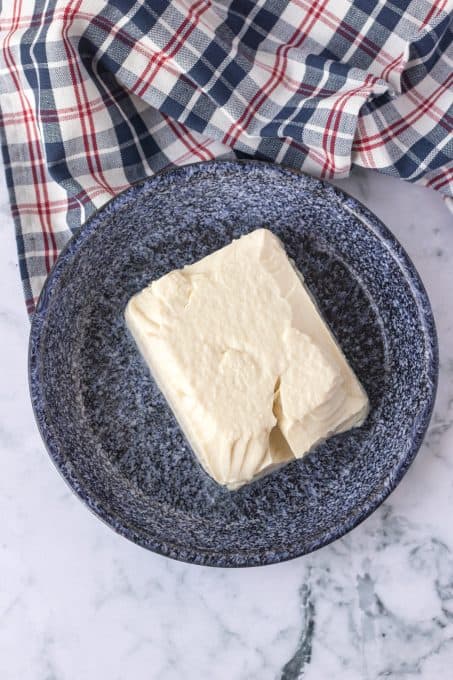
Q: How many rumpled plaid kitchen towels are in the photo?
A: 1